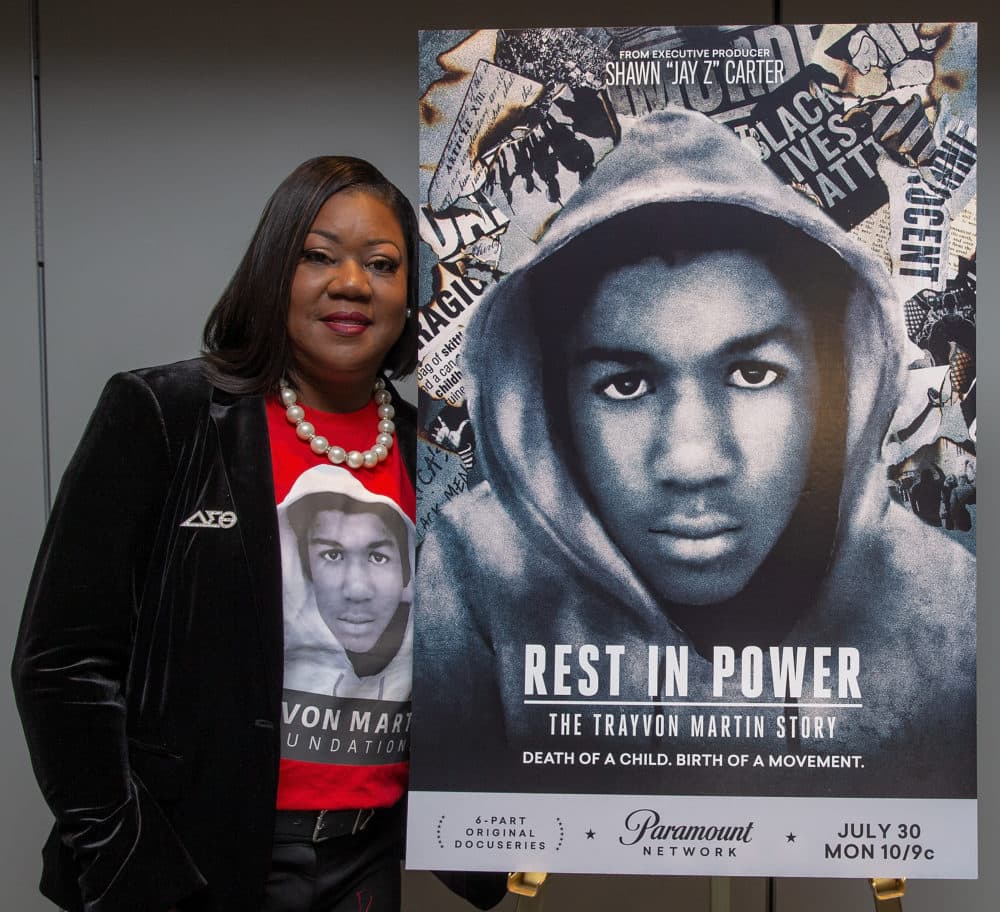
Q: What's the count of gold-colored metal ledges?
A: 2